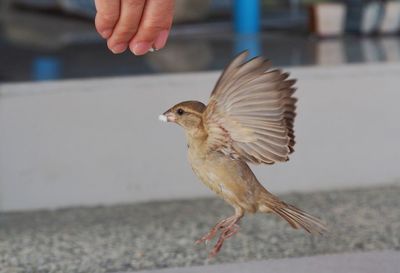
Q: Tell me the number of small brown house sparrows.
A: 1